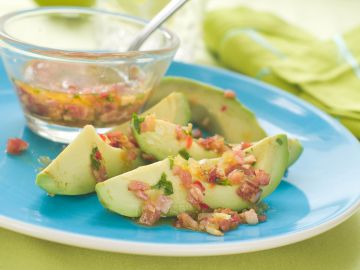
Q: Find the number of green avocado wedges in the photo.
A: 4